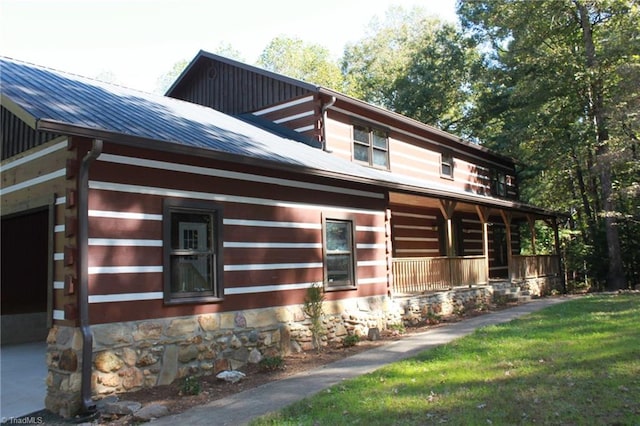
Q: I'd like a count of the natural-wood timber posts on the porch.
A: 5